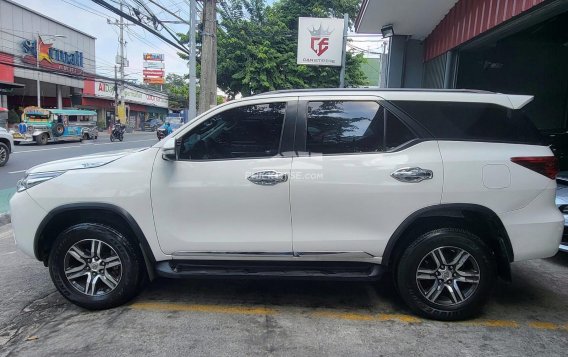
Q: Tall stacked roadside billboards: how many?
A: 1